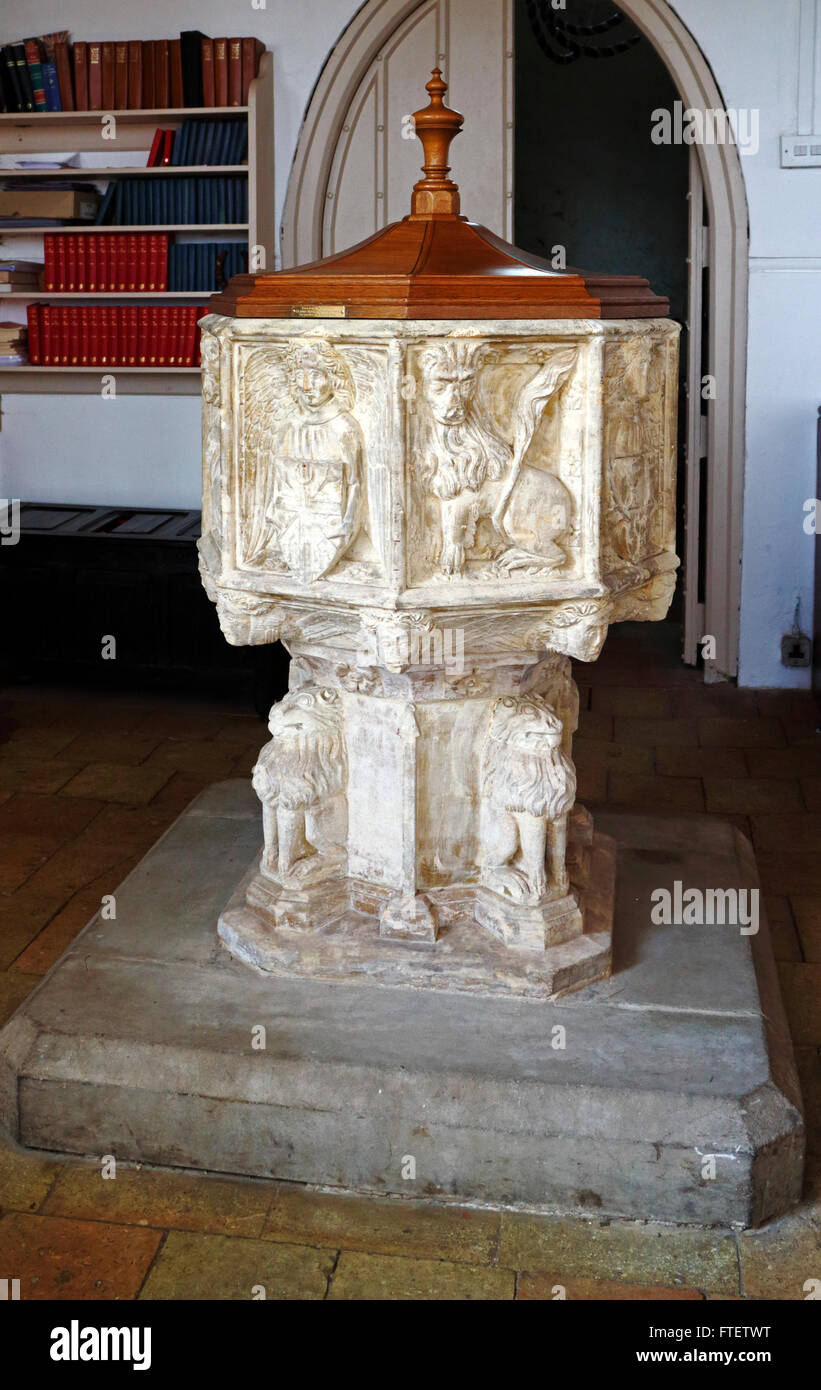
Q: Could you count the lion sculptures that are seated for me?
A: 3